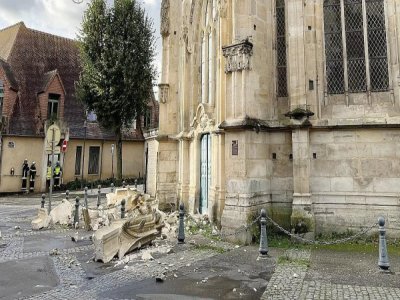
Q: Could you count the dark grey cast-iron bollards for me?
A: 12